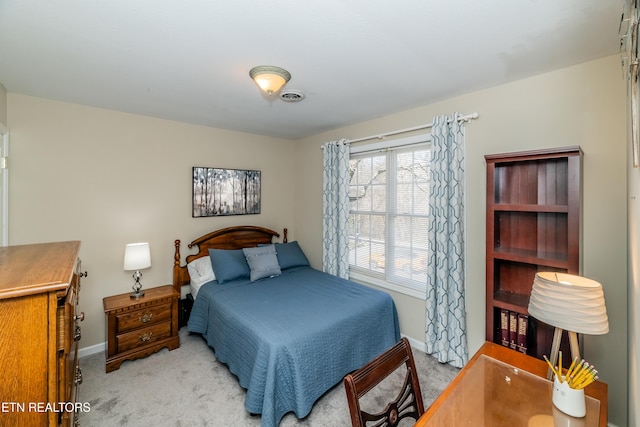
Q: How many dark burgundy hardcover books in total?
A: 3